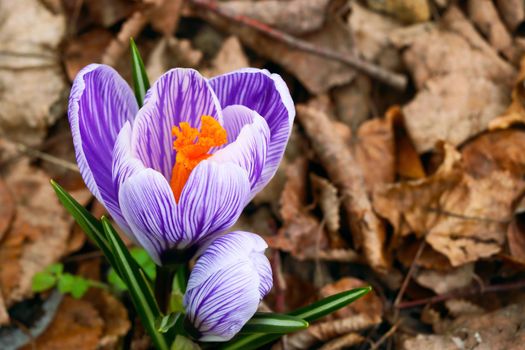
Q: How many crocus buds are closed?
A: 1